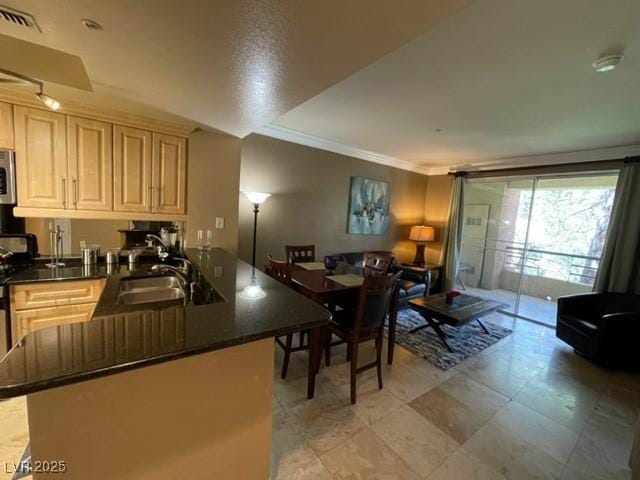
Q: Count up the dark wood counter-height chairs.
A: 4